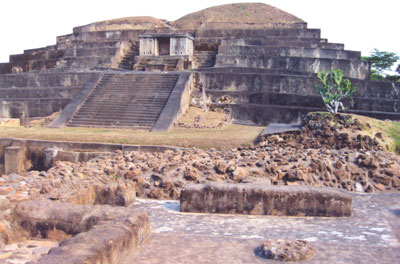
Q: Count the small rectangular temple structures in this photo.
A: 1